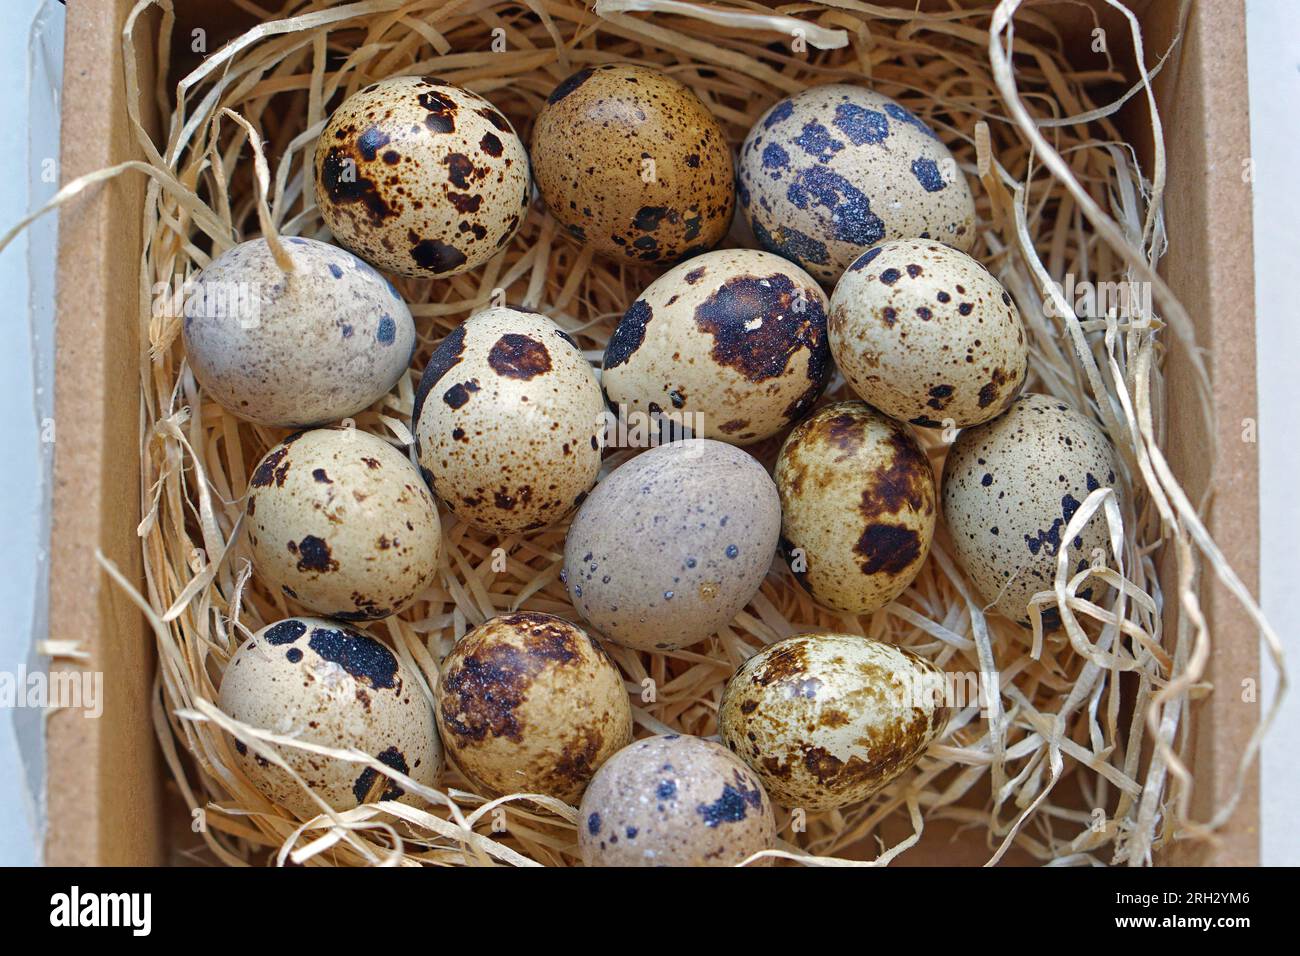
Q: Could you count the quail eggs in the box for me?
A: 15